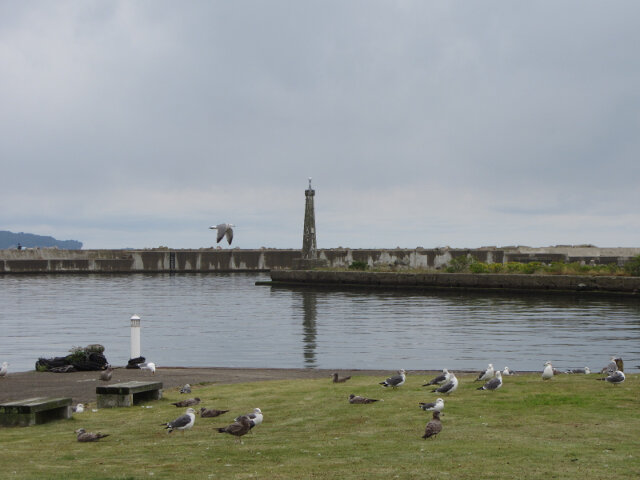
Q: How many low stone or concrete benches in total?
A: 2